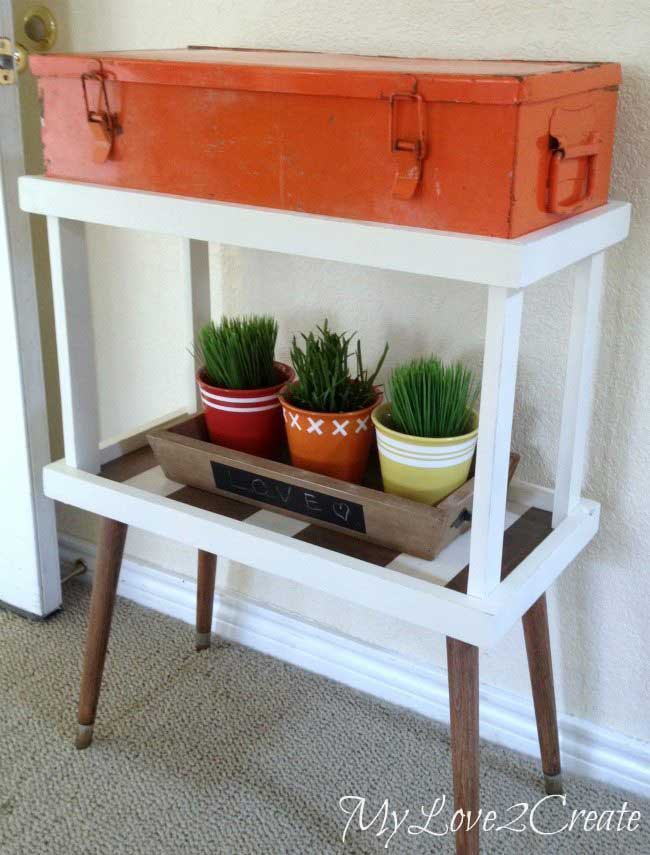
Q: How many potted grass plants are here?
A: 3